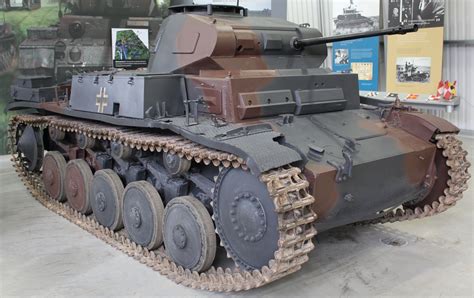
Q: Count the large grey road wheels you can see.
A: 3